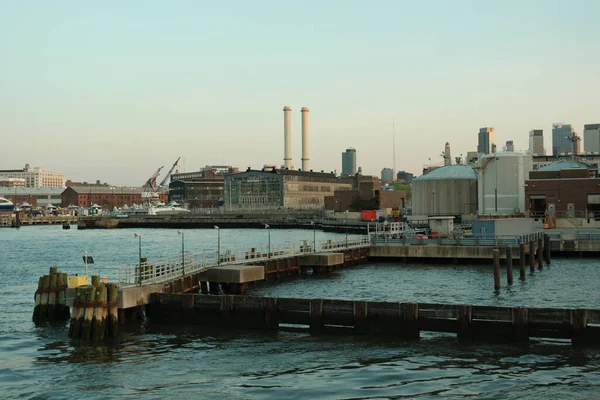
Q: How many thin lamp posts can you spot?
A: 6